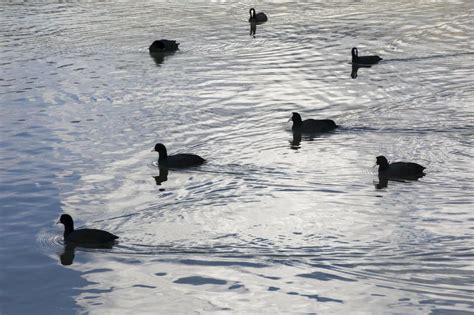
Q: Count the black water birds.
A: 7